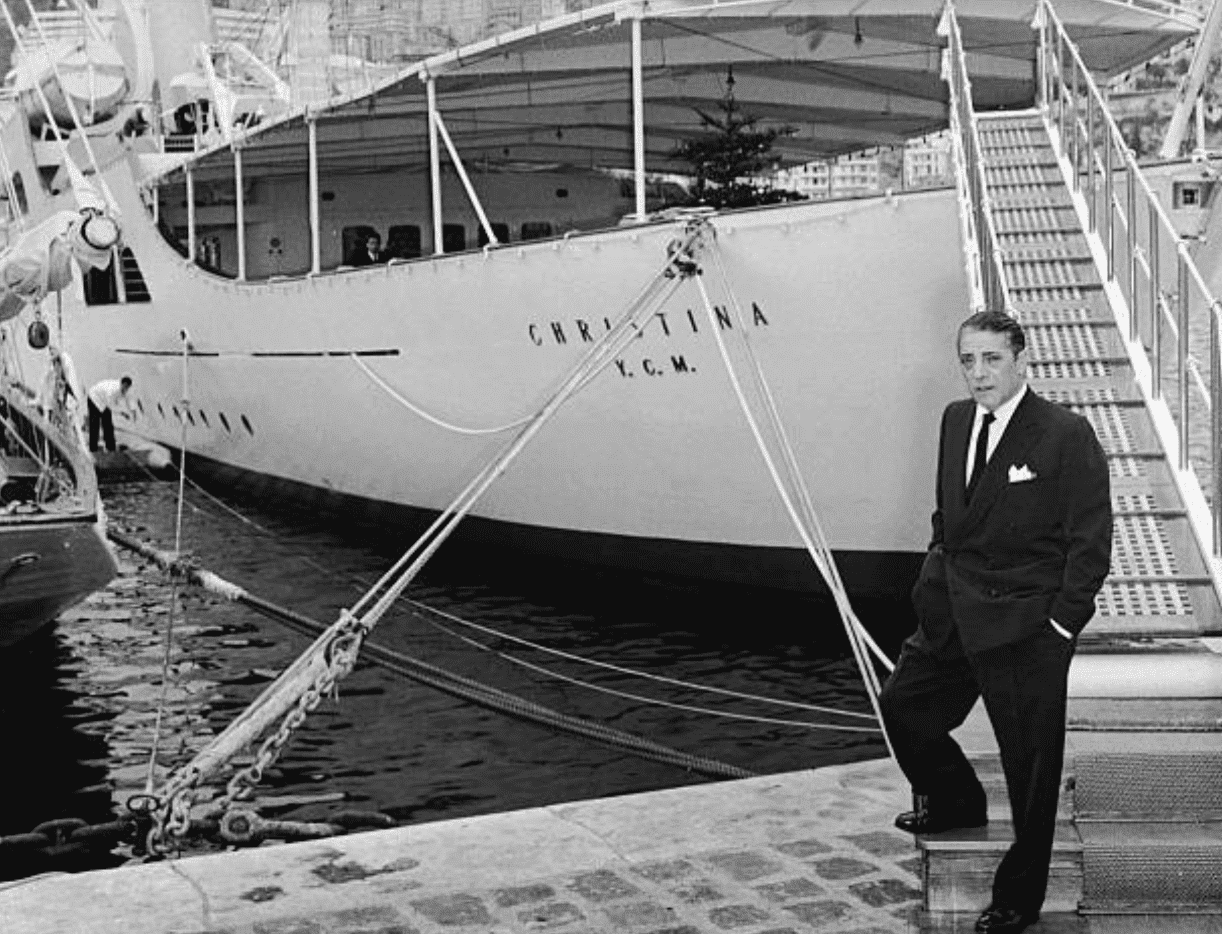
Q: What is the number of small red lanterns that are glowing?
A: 0